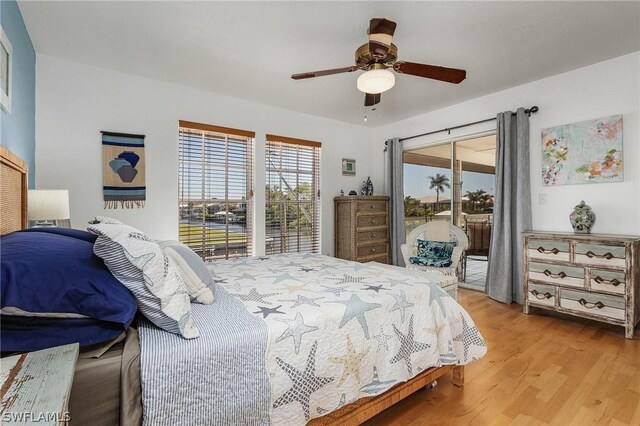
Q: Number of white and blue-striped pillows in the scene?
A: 1